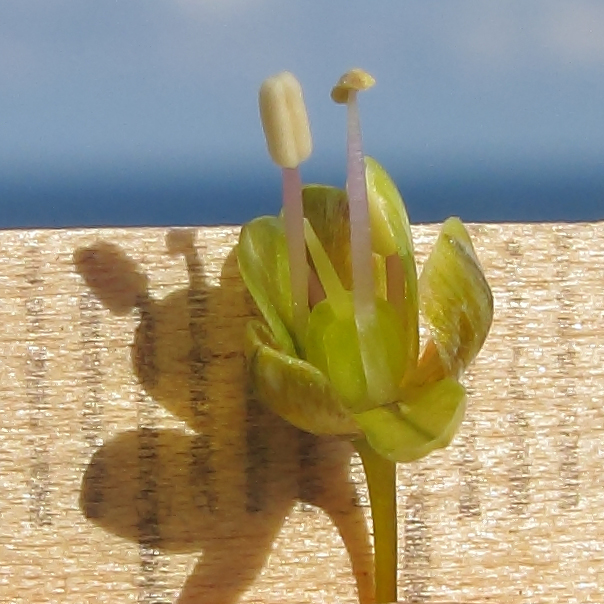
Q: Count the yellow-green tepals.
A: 6